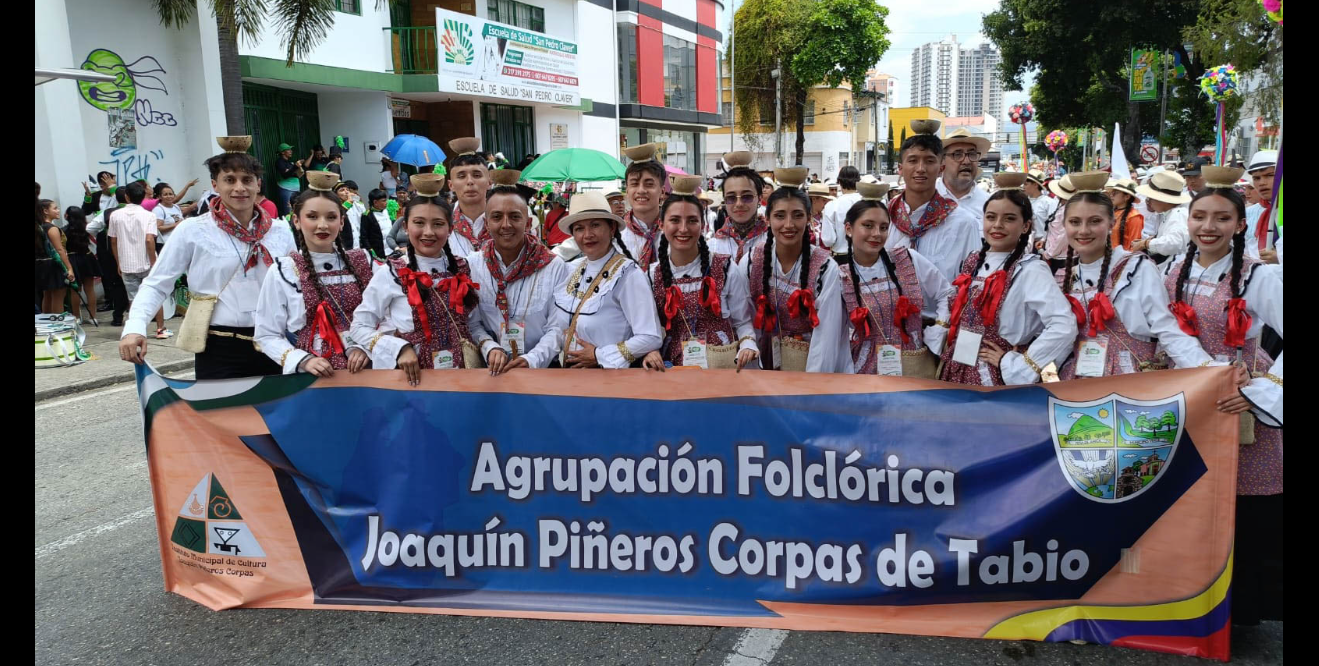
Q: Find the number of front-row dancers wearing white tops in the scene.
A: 11